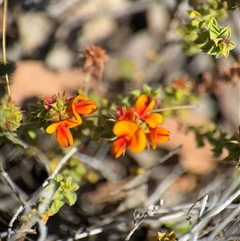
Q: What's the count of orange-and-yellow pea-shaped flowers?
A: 5